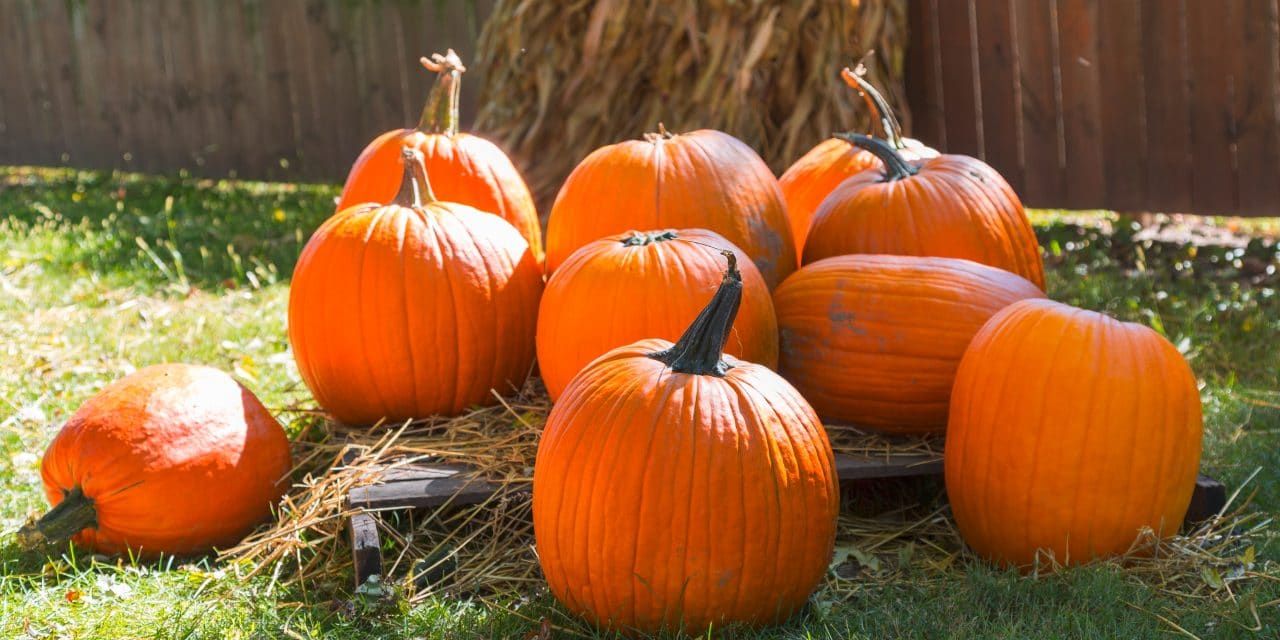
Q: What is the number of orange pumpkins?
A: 10